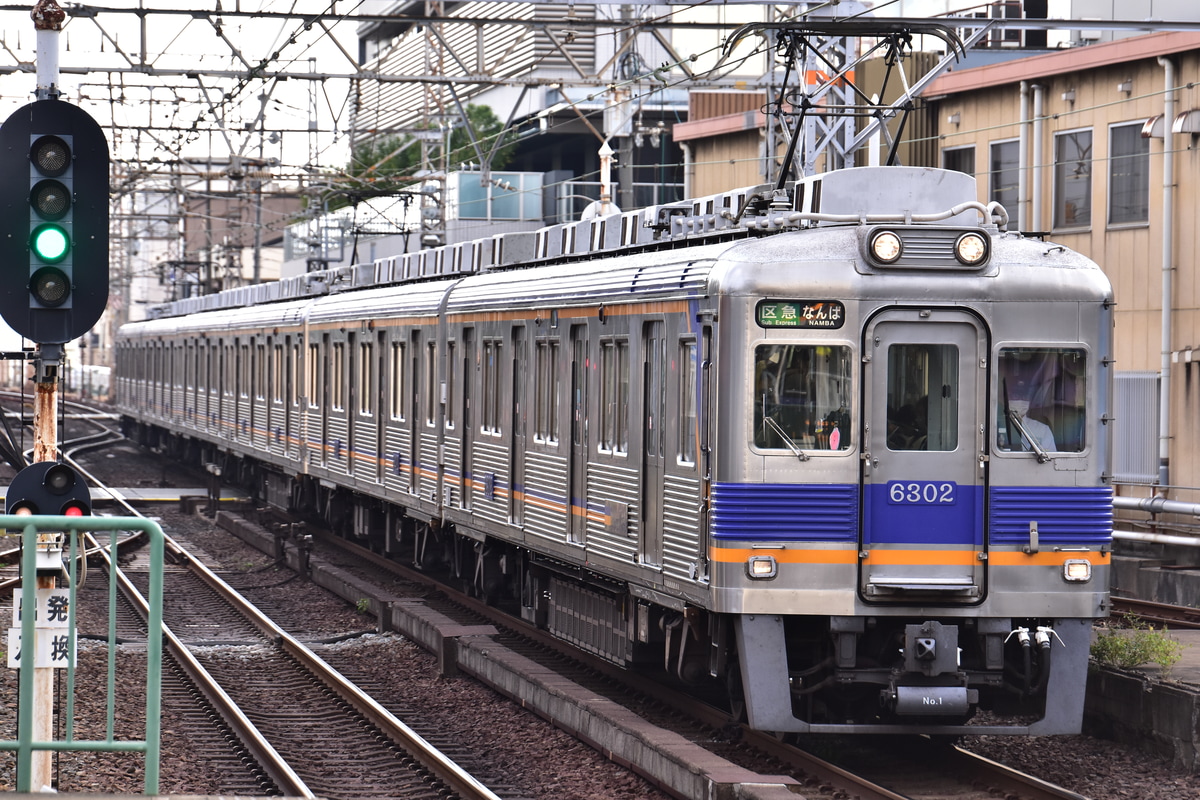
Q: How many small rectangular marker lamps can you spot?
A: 2